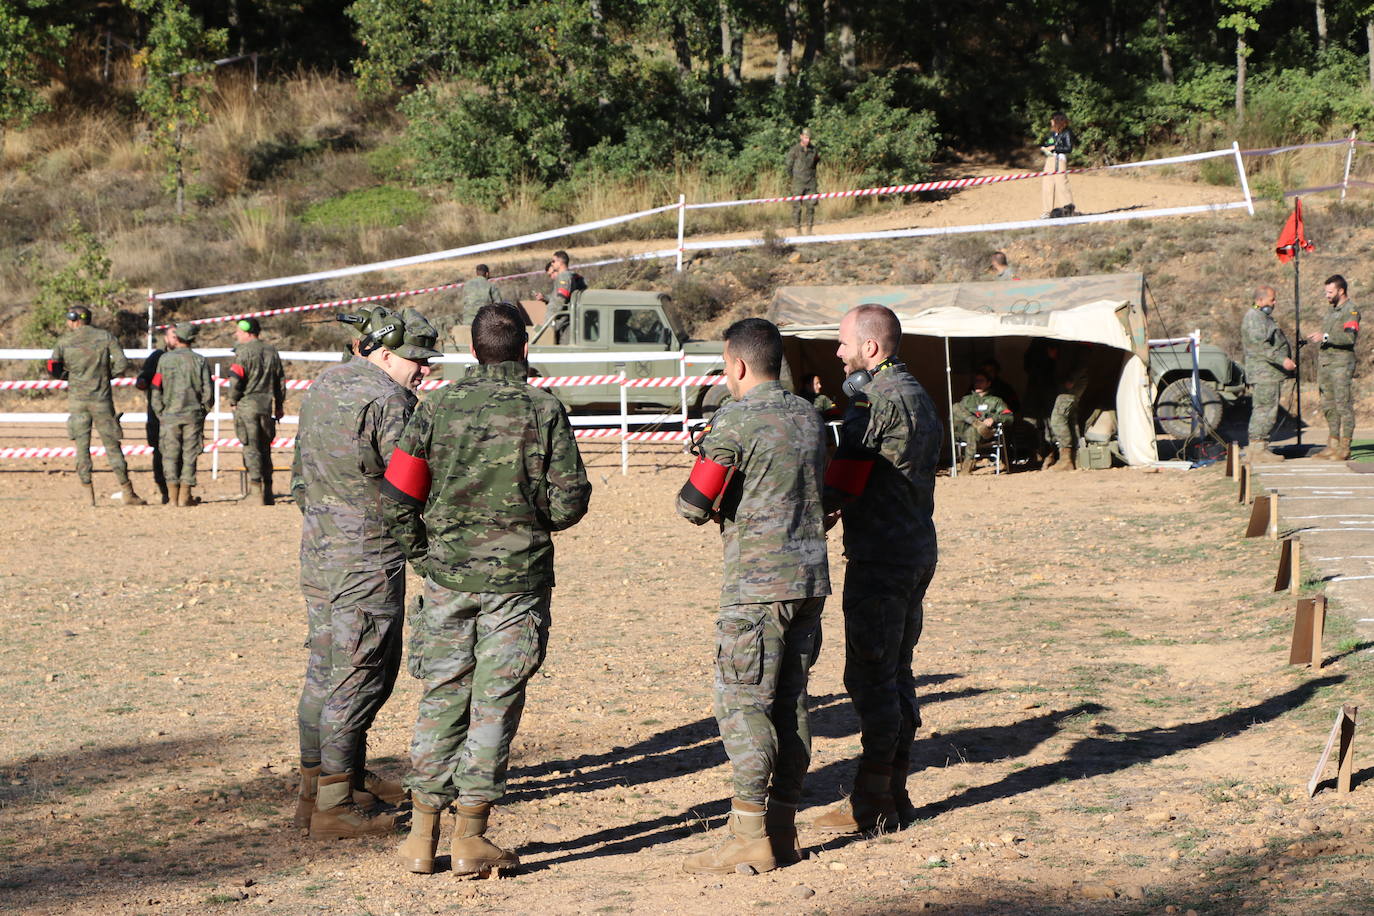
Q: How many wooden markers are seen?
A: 6